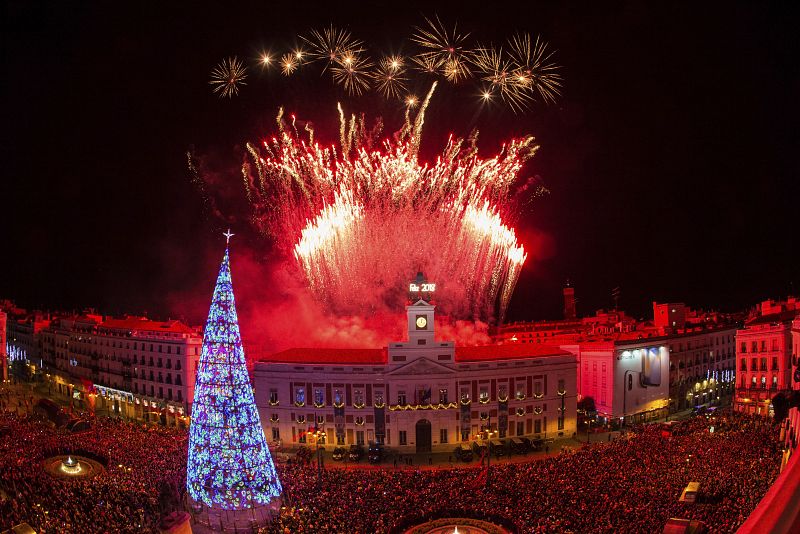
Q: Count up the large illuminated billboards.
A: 1